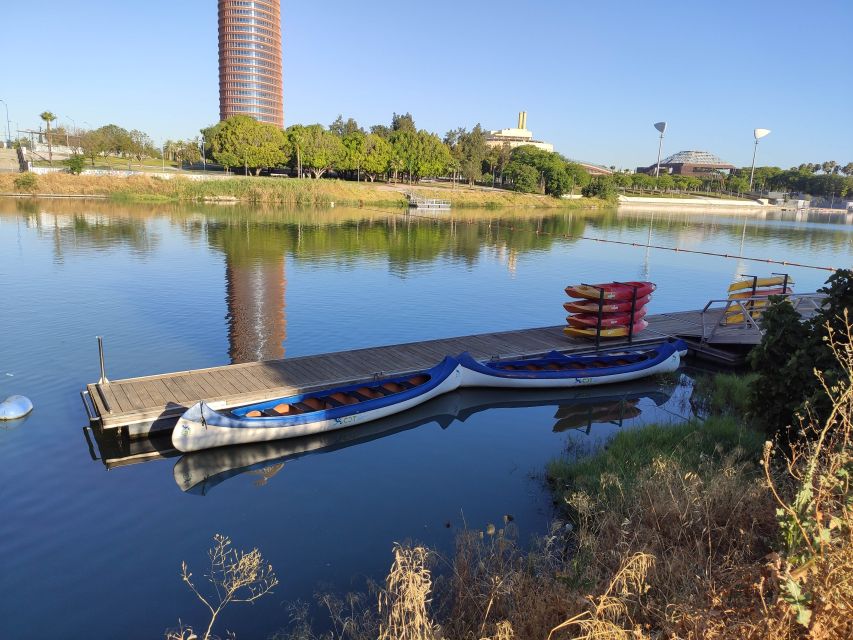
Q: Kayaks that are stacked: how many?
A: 8